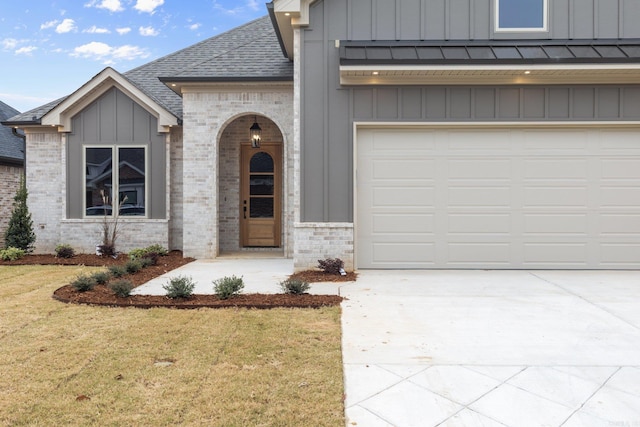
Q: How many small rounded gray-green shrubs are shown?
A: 9